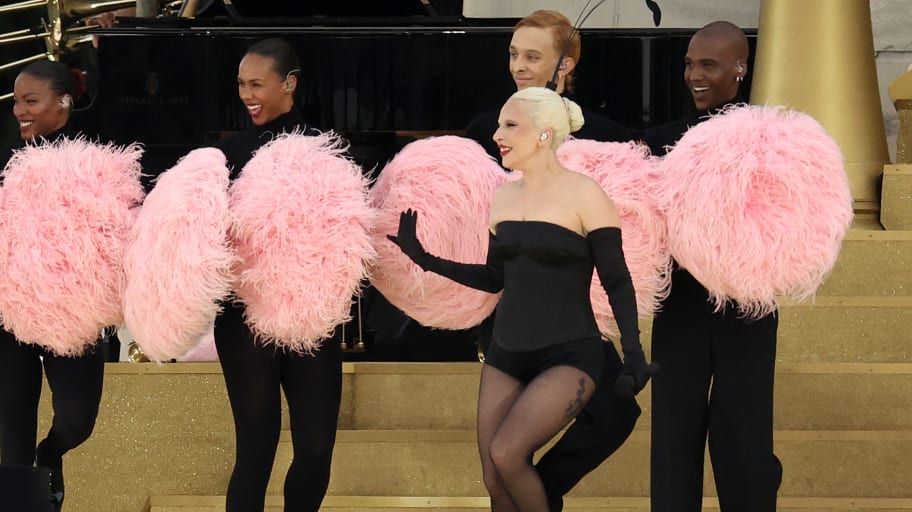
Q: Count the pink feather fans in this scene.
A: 6